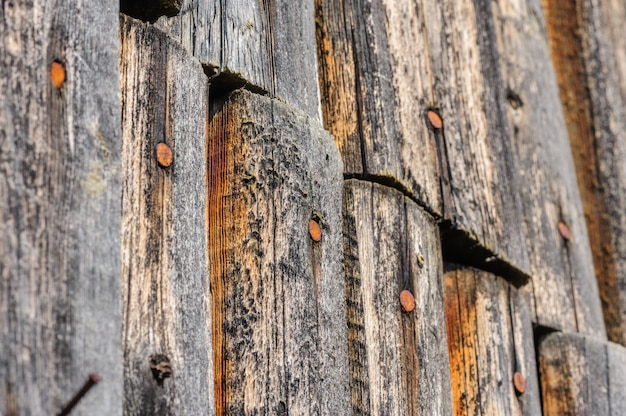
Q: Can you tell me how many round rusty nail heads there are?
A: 7